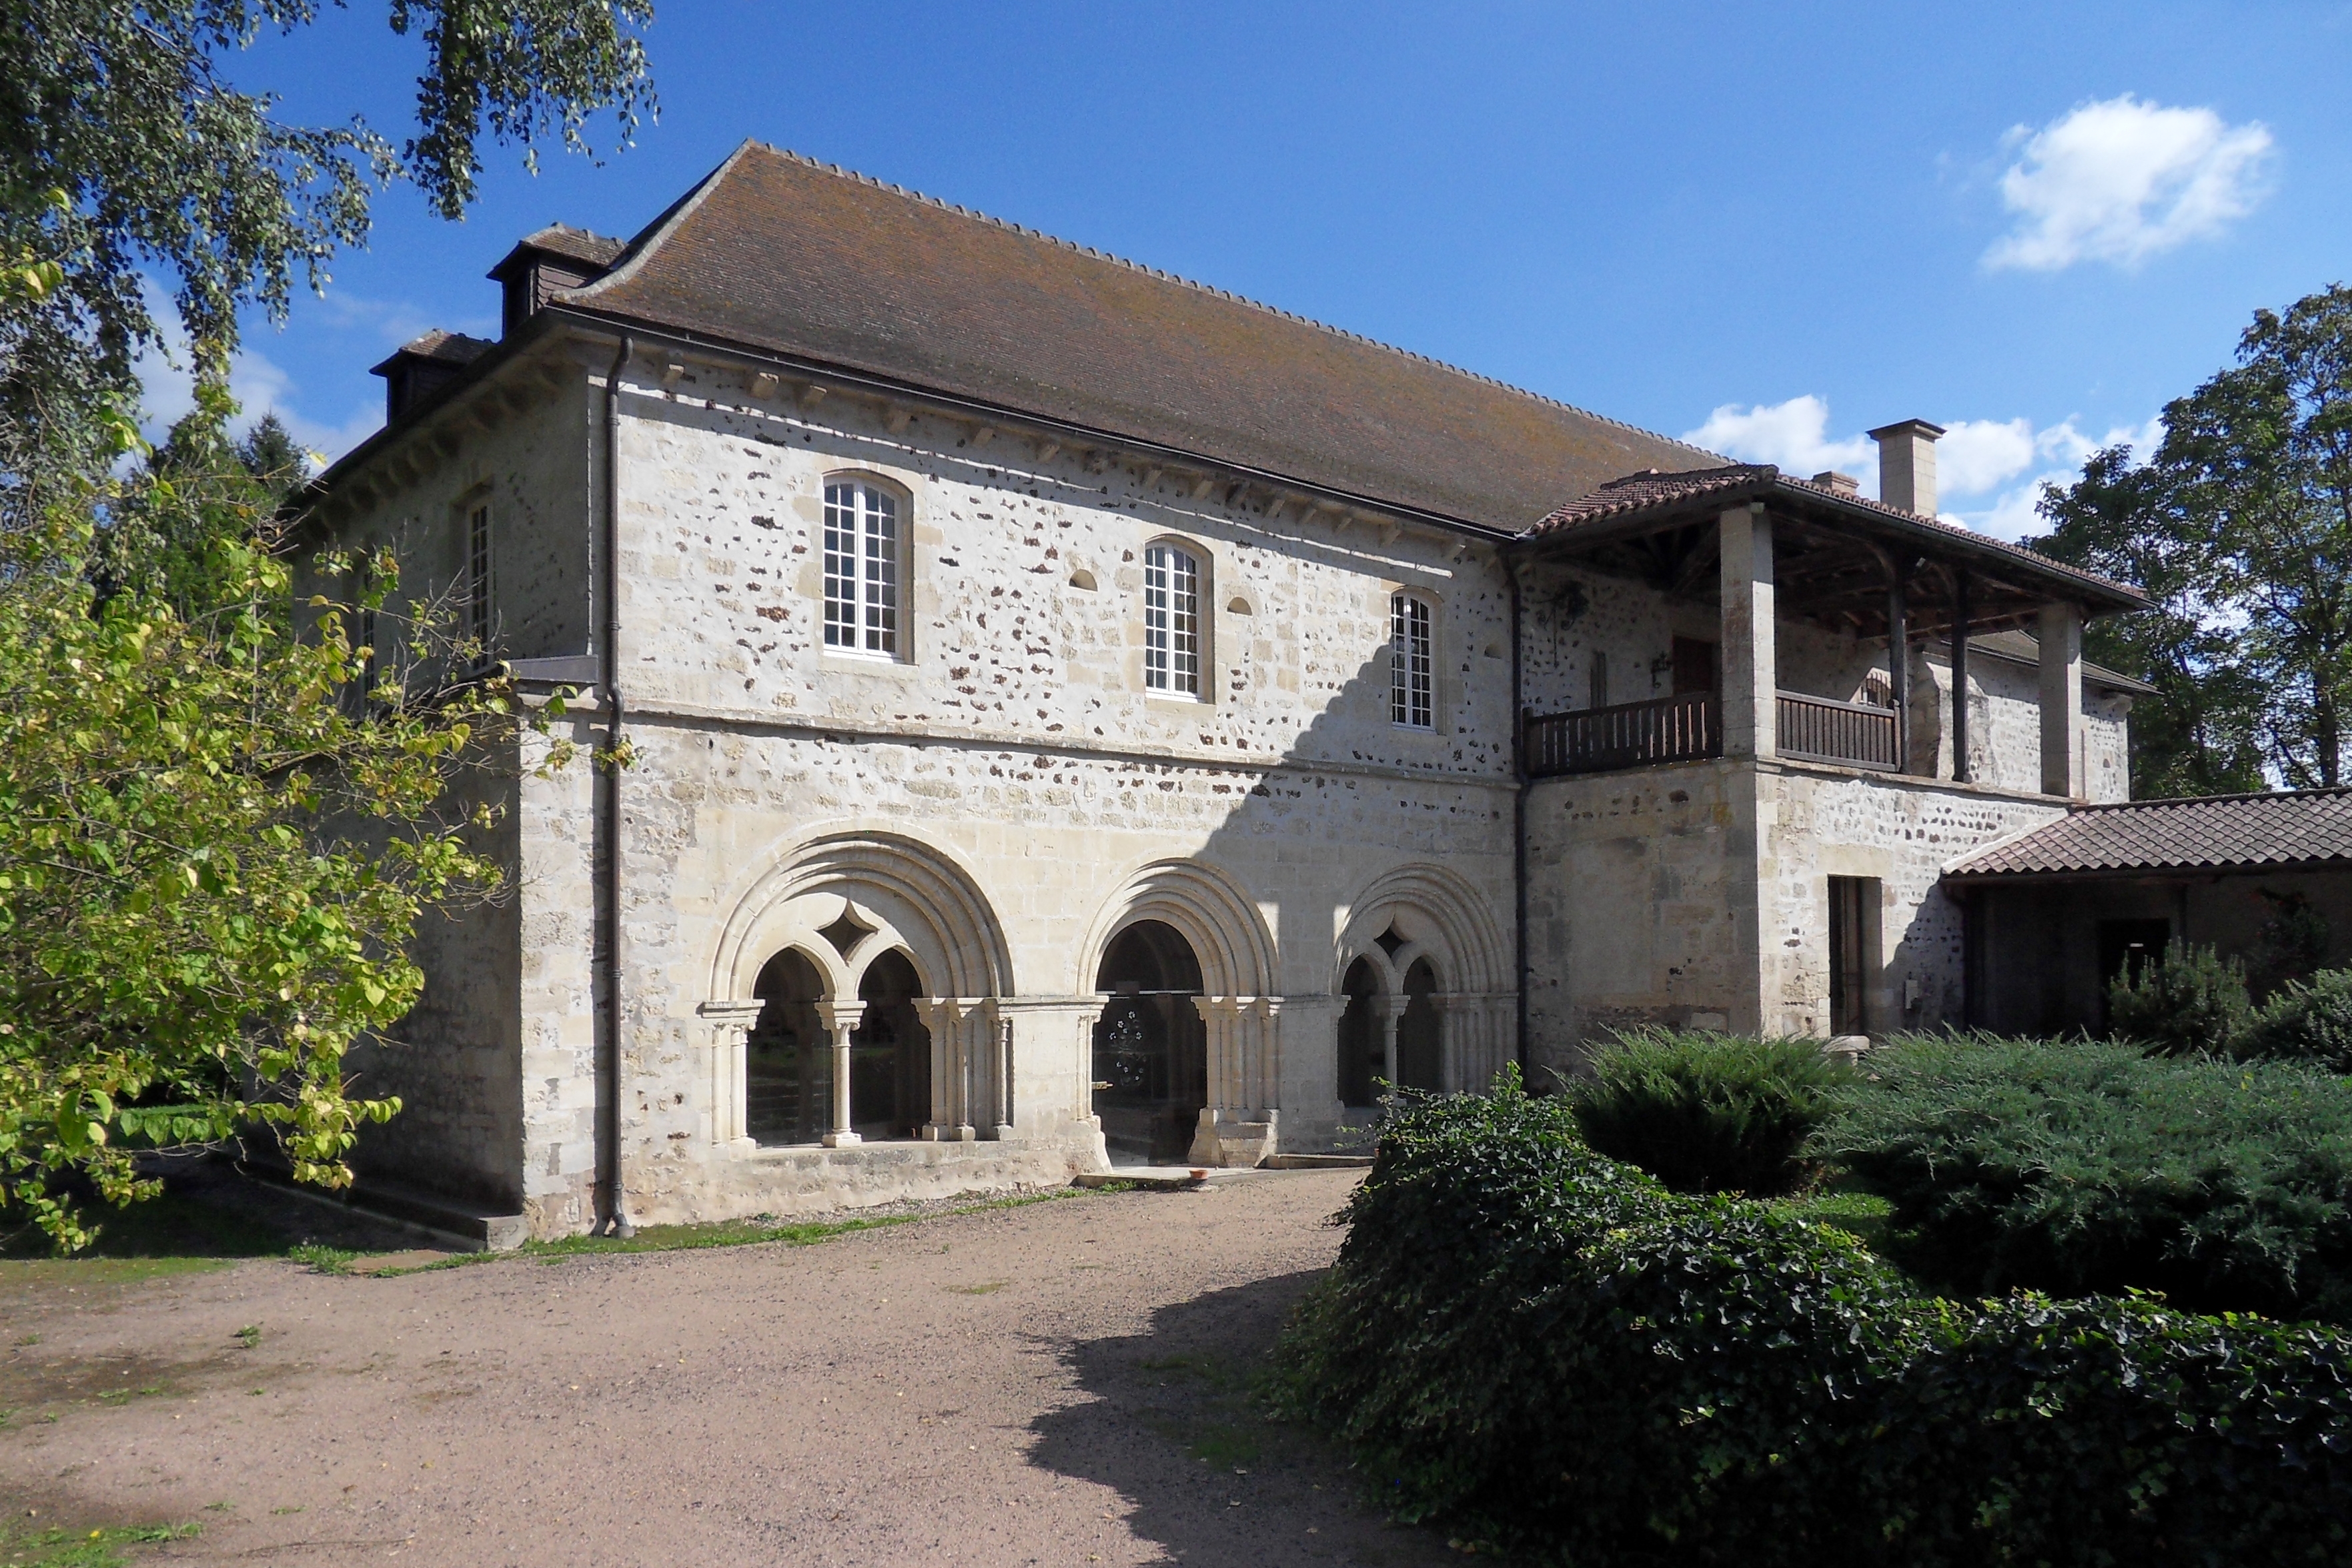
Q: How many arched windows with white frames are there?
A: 3